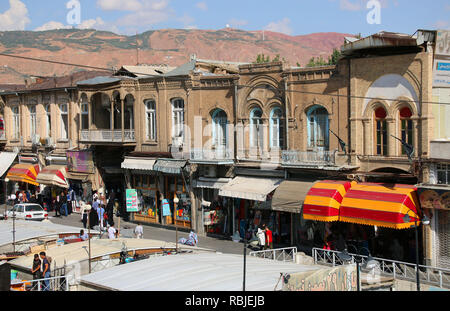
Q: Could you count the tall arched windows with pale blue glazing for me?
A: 4